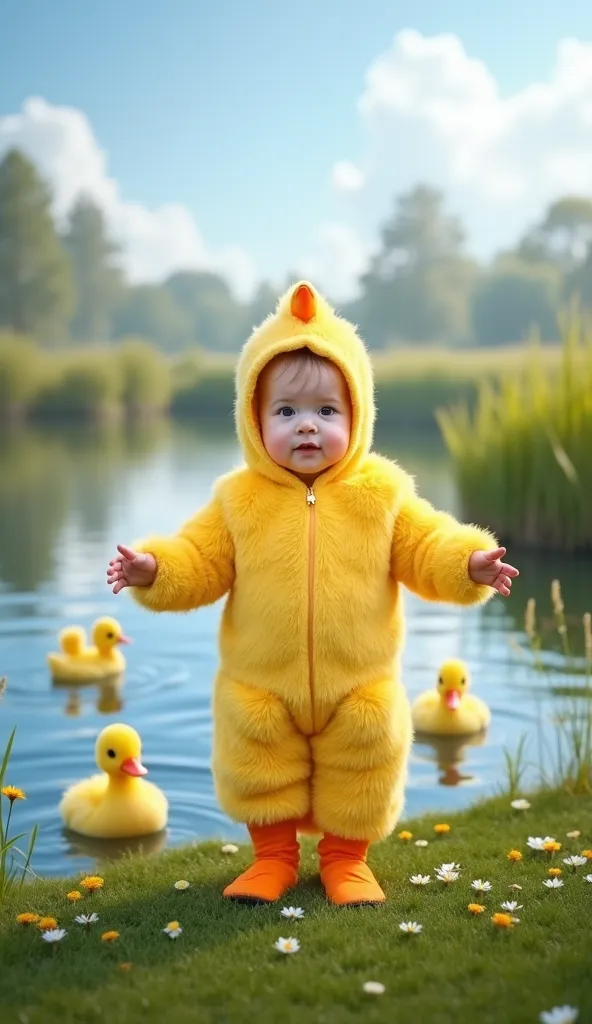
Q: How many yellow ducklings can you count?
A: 4